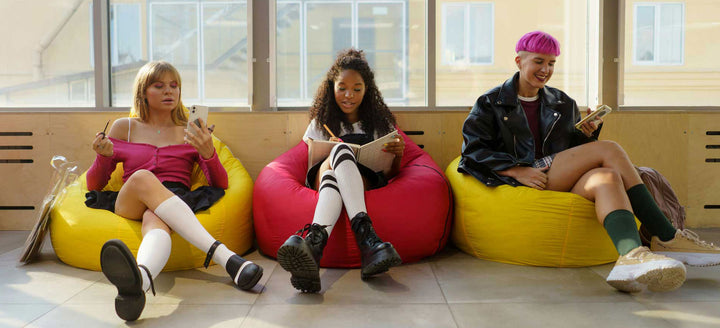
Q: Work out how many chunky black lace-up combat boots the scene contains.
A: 2